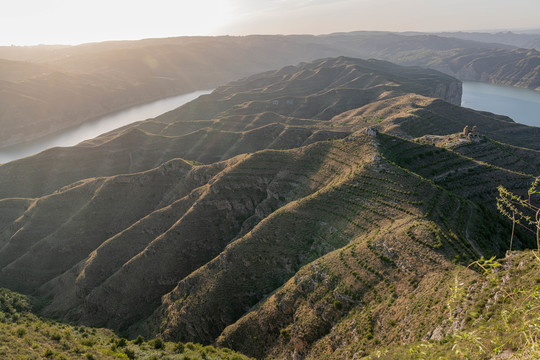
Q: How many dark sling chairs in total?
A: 0